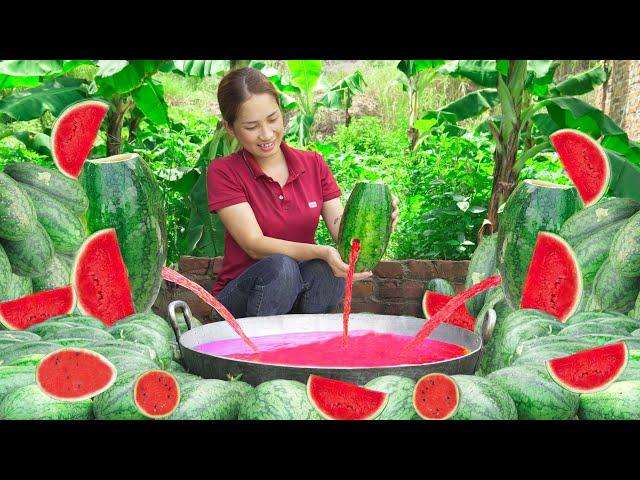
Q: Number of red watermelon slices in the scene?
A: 11